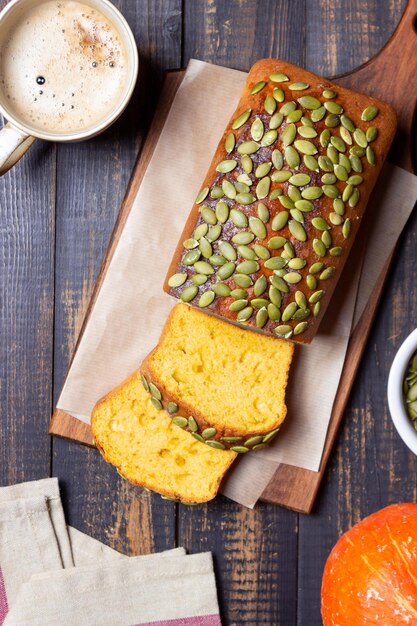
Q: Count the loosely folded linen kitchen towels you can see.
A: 1